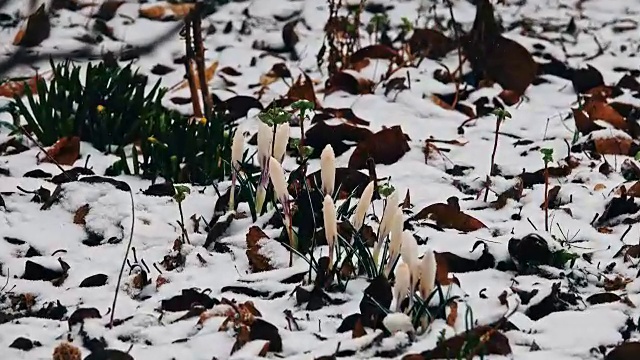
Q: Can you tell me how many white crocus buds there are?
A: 12